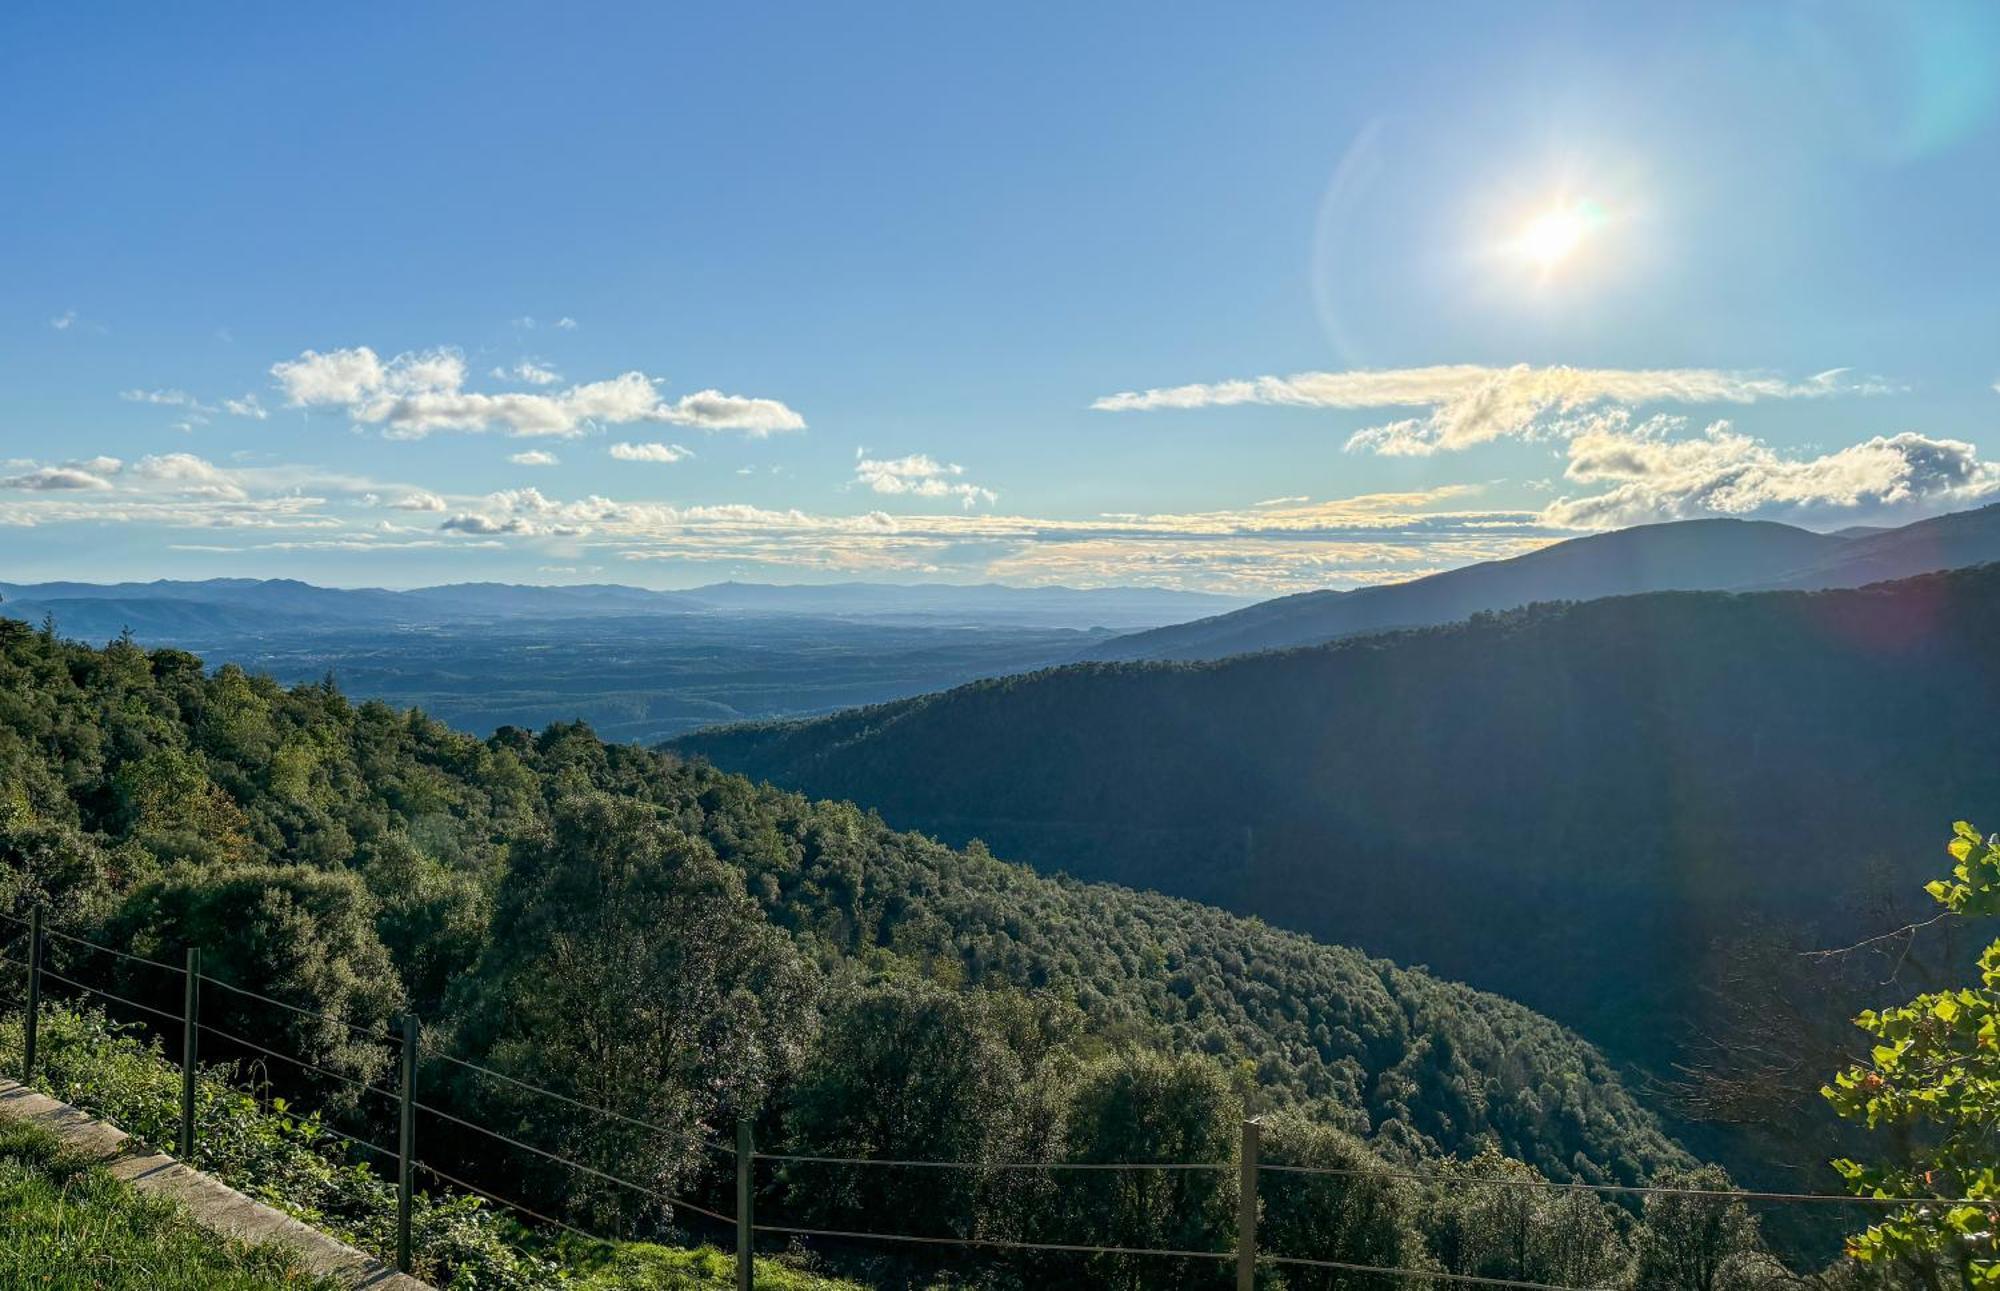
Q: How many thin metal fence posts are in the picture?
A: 5